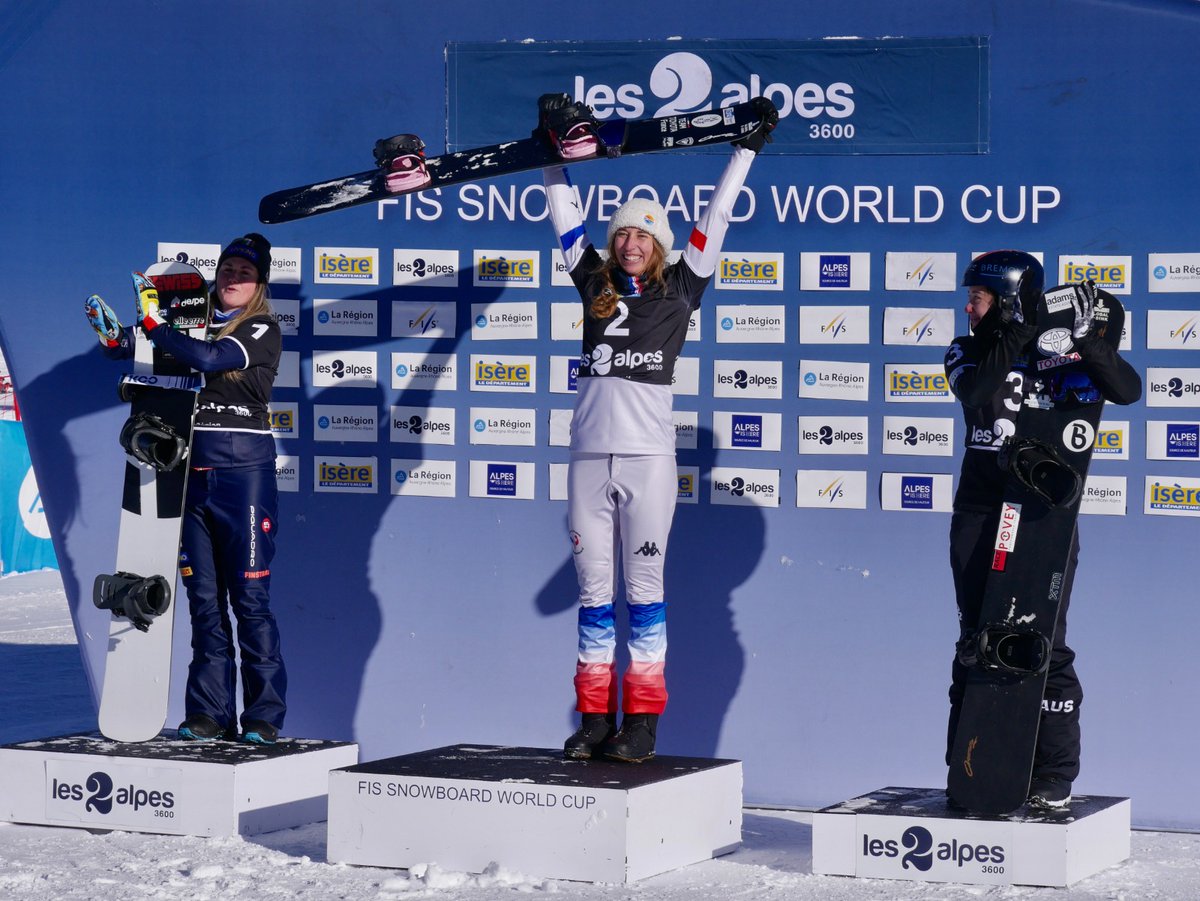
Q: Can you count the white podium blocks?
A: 3